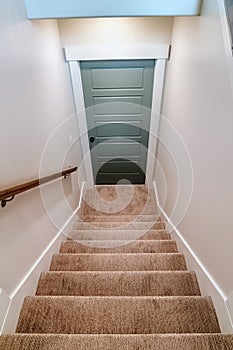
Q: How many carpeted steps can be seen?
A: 8